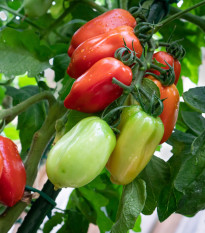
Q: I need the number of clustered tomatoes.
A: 7